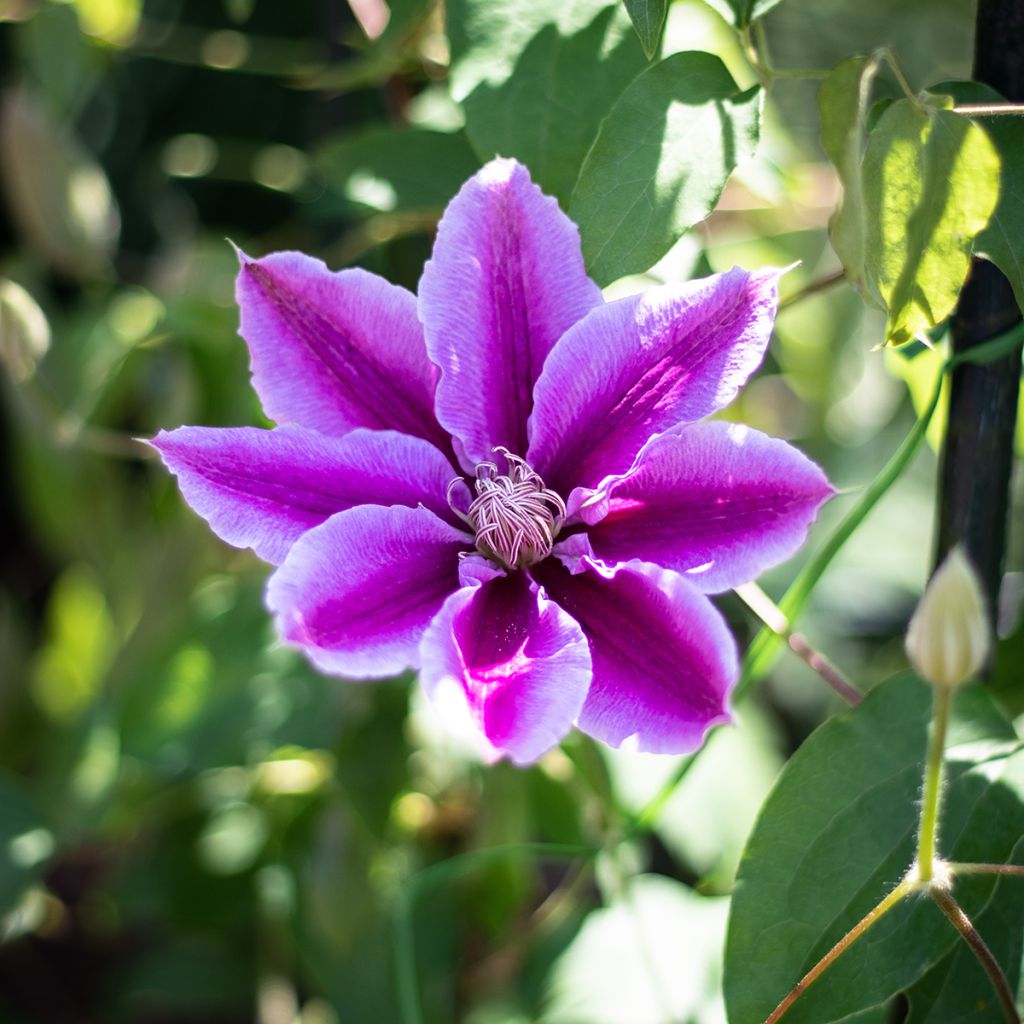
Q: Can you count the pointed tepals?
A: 8